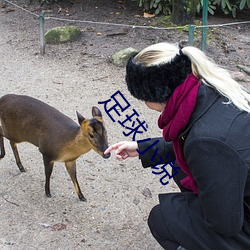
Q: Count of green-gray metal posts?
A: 3